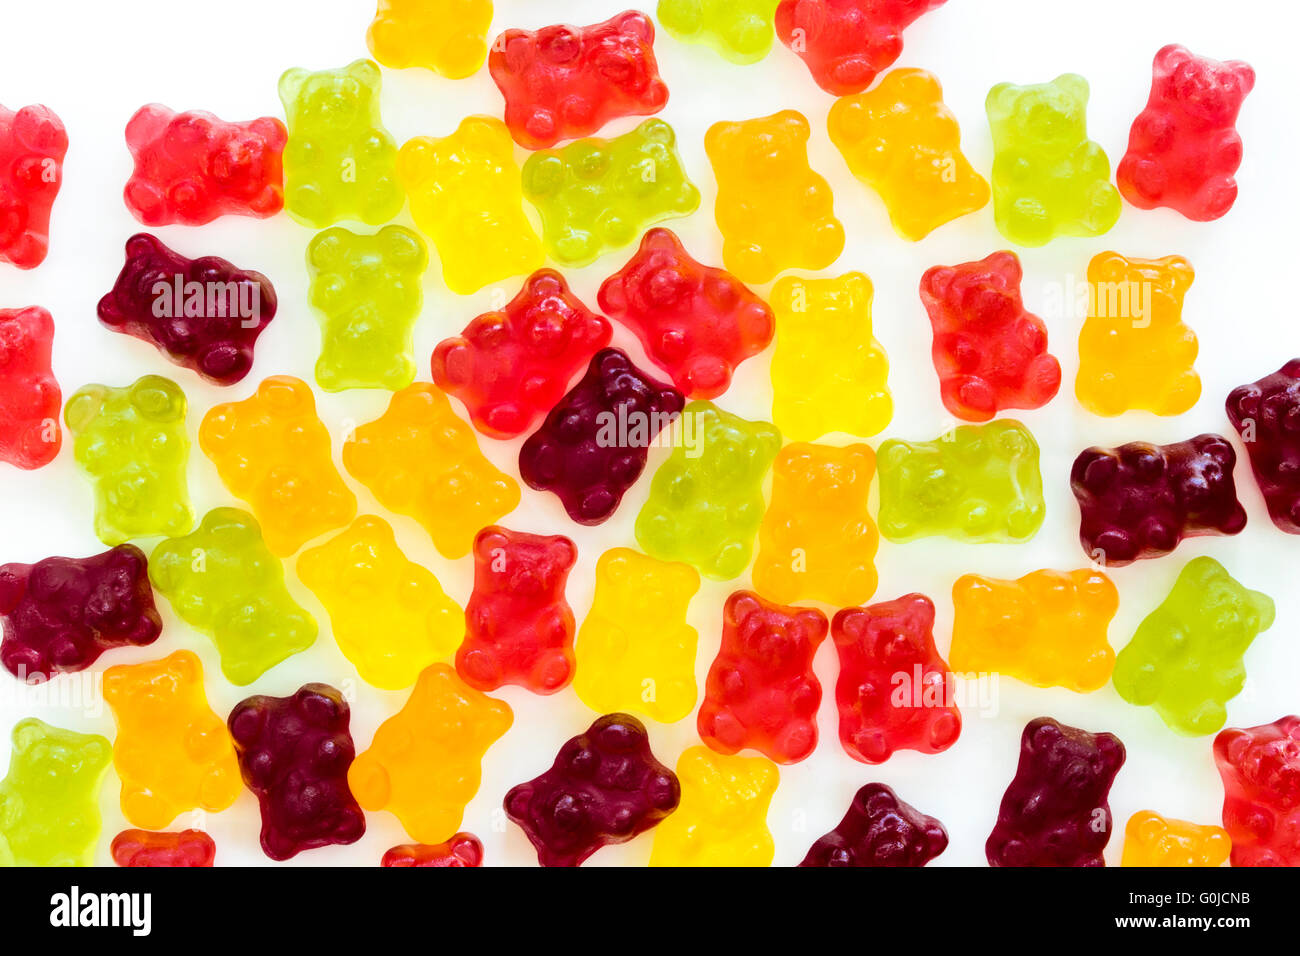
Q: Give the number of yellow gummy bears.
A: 5